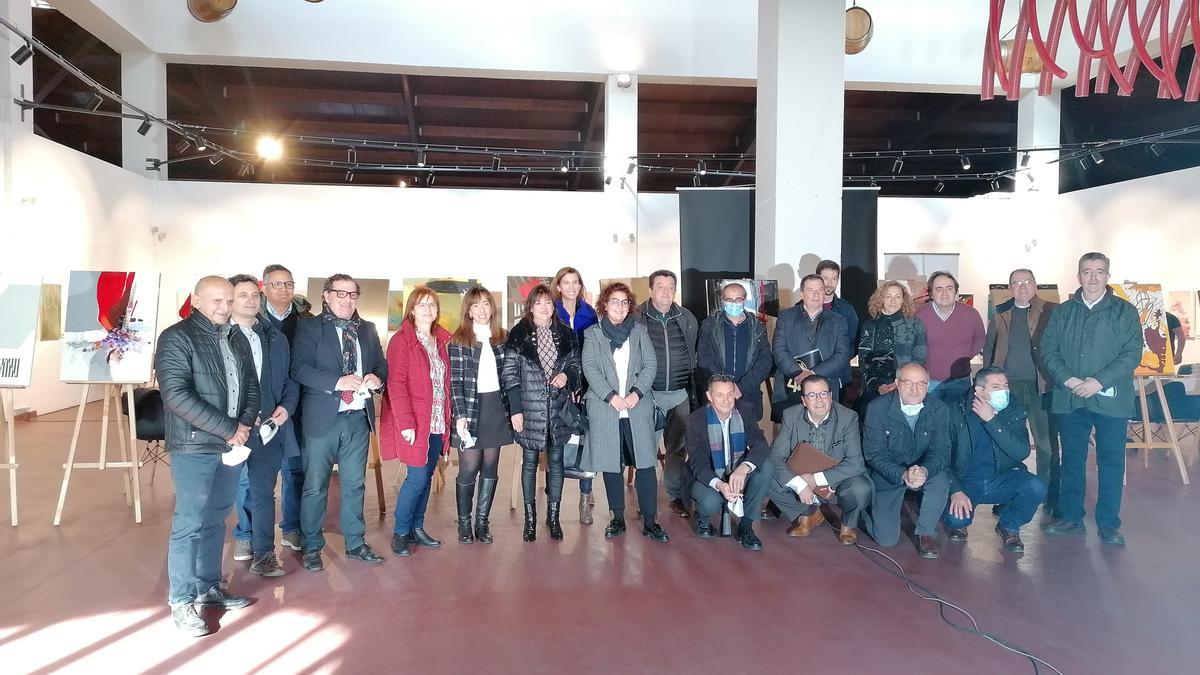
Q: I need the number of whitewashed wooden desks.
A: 0